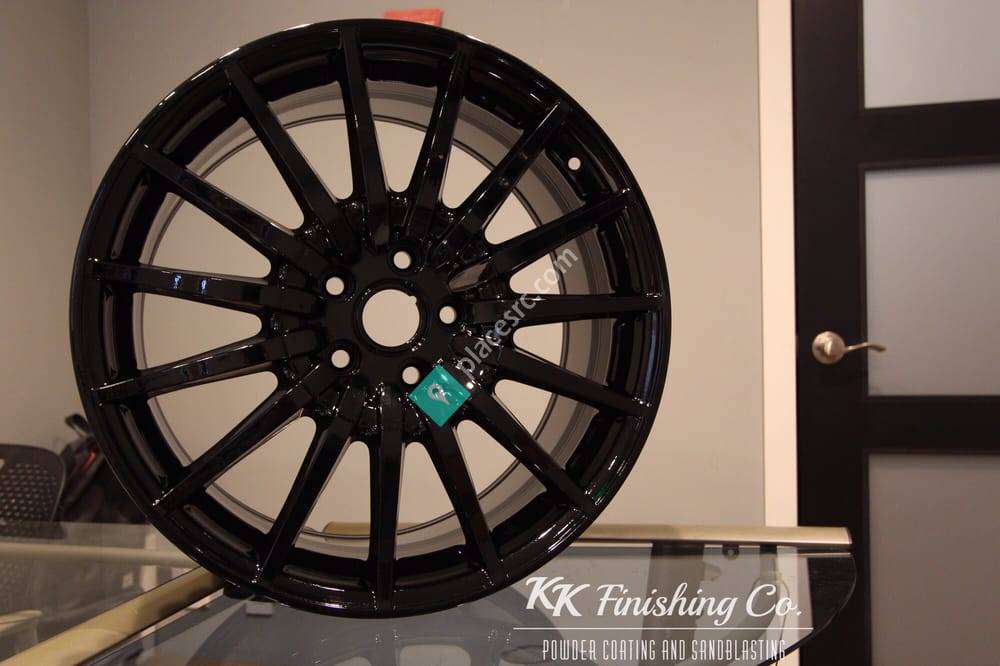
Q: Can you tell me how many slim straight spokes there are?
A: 15